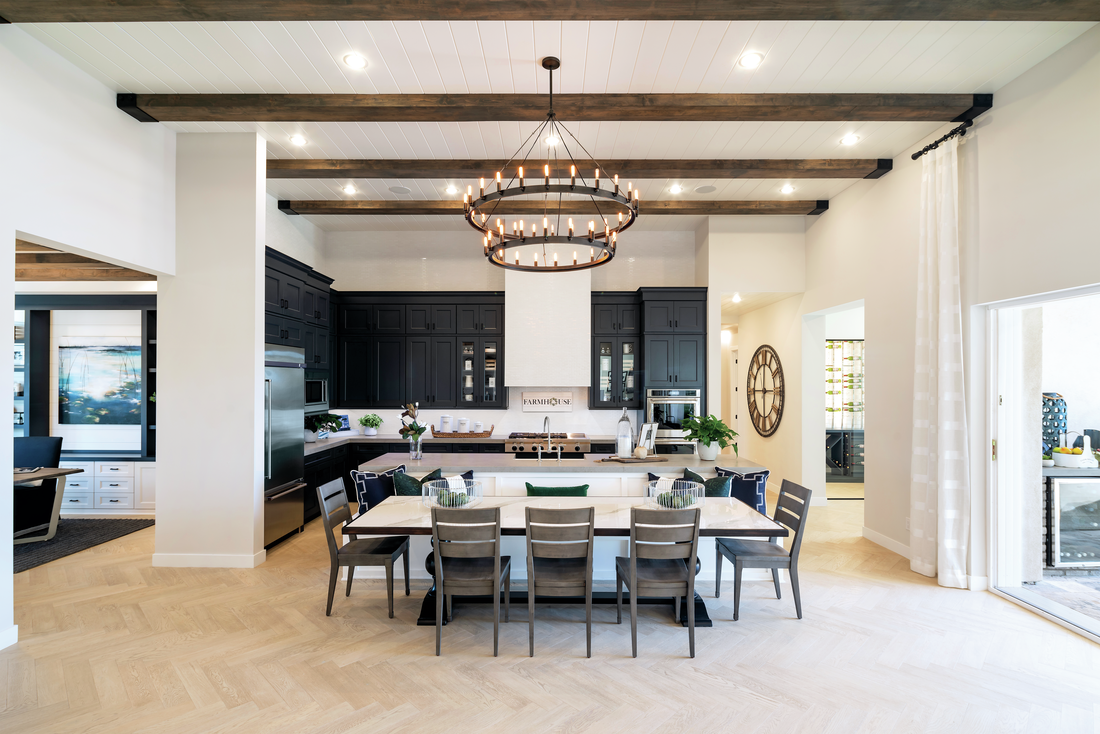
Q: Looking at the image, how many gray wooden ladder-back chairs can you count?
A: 5